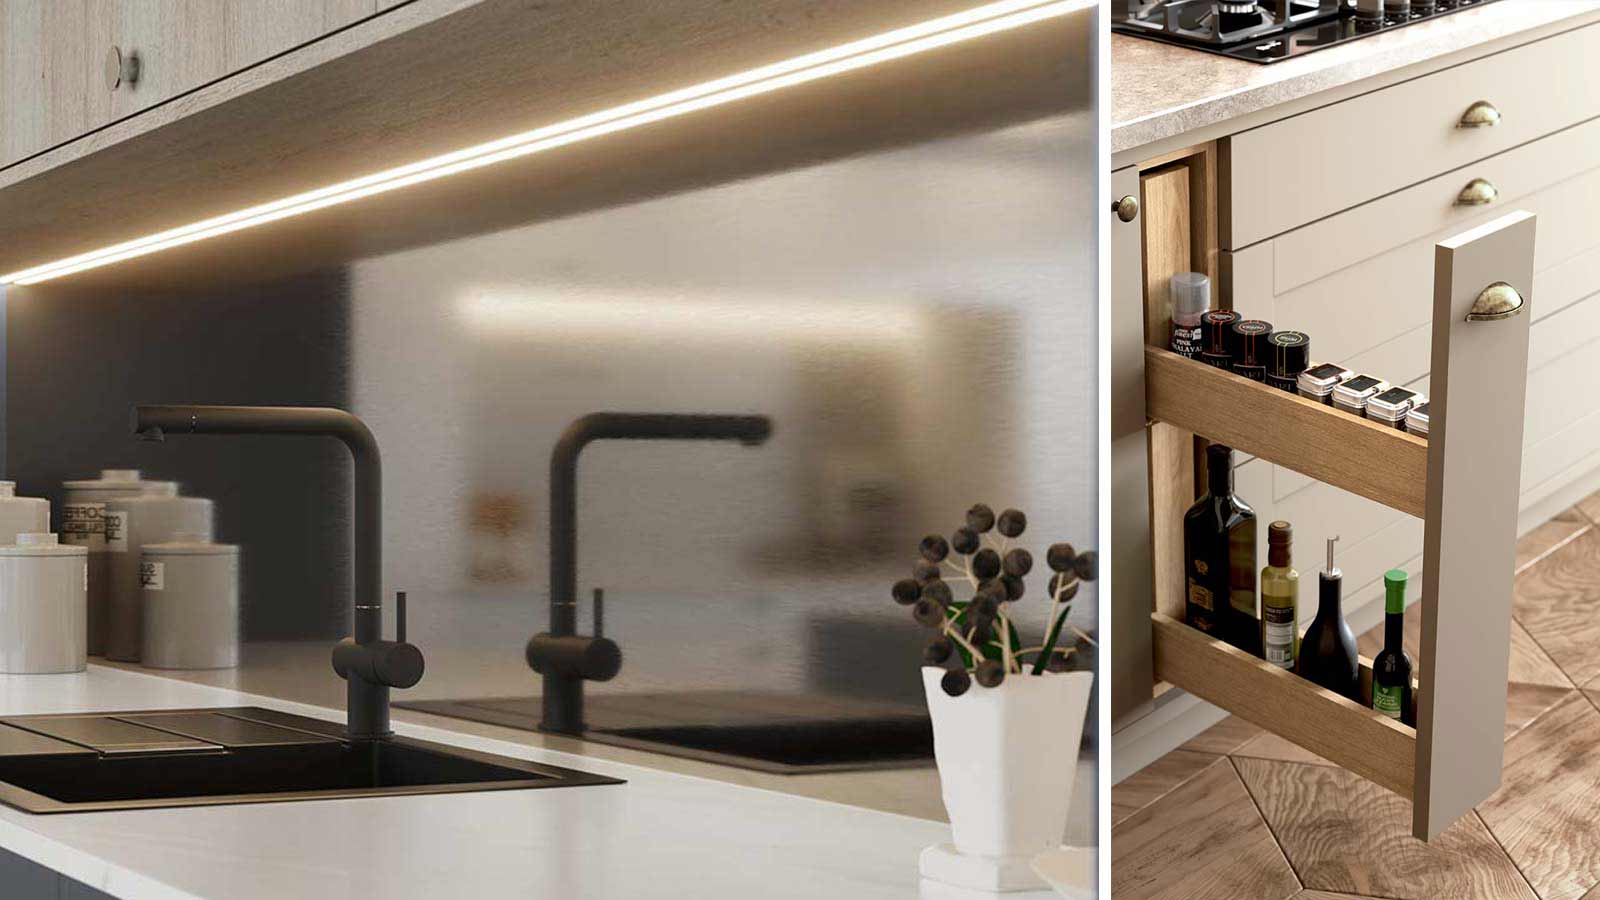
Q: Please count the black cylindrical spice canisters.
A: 3